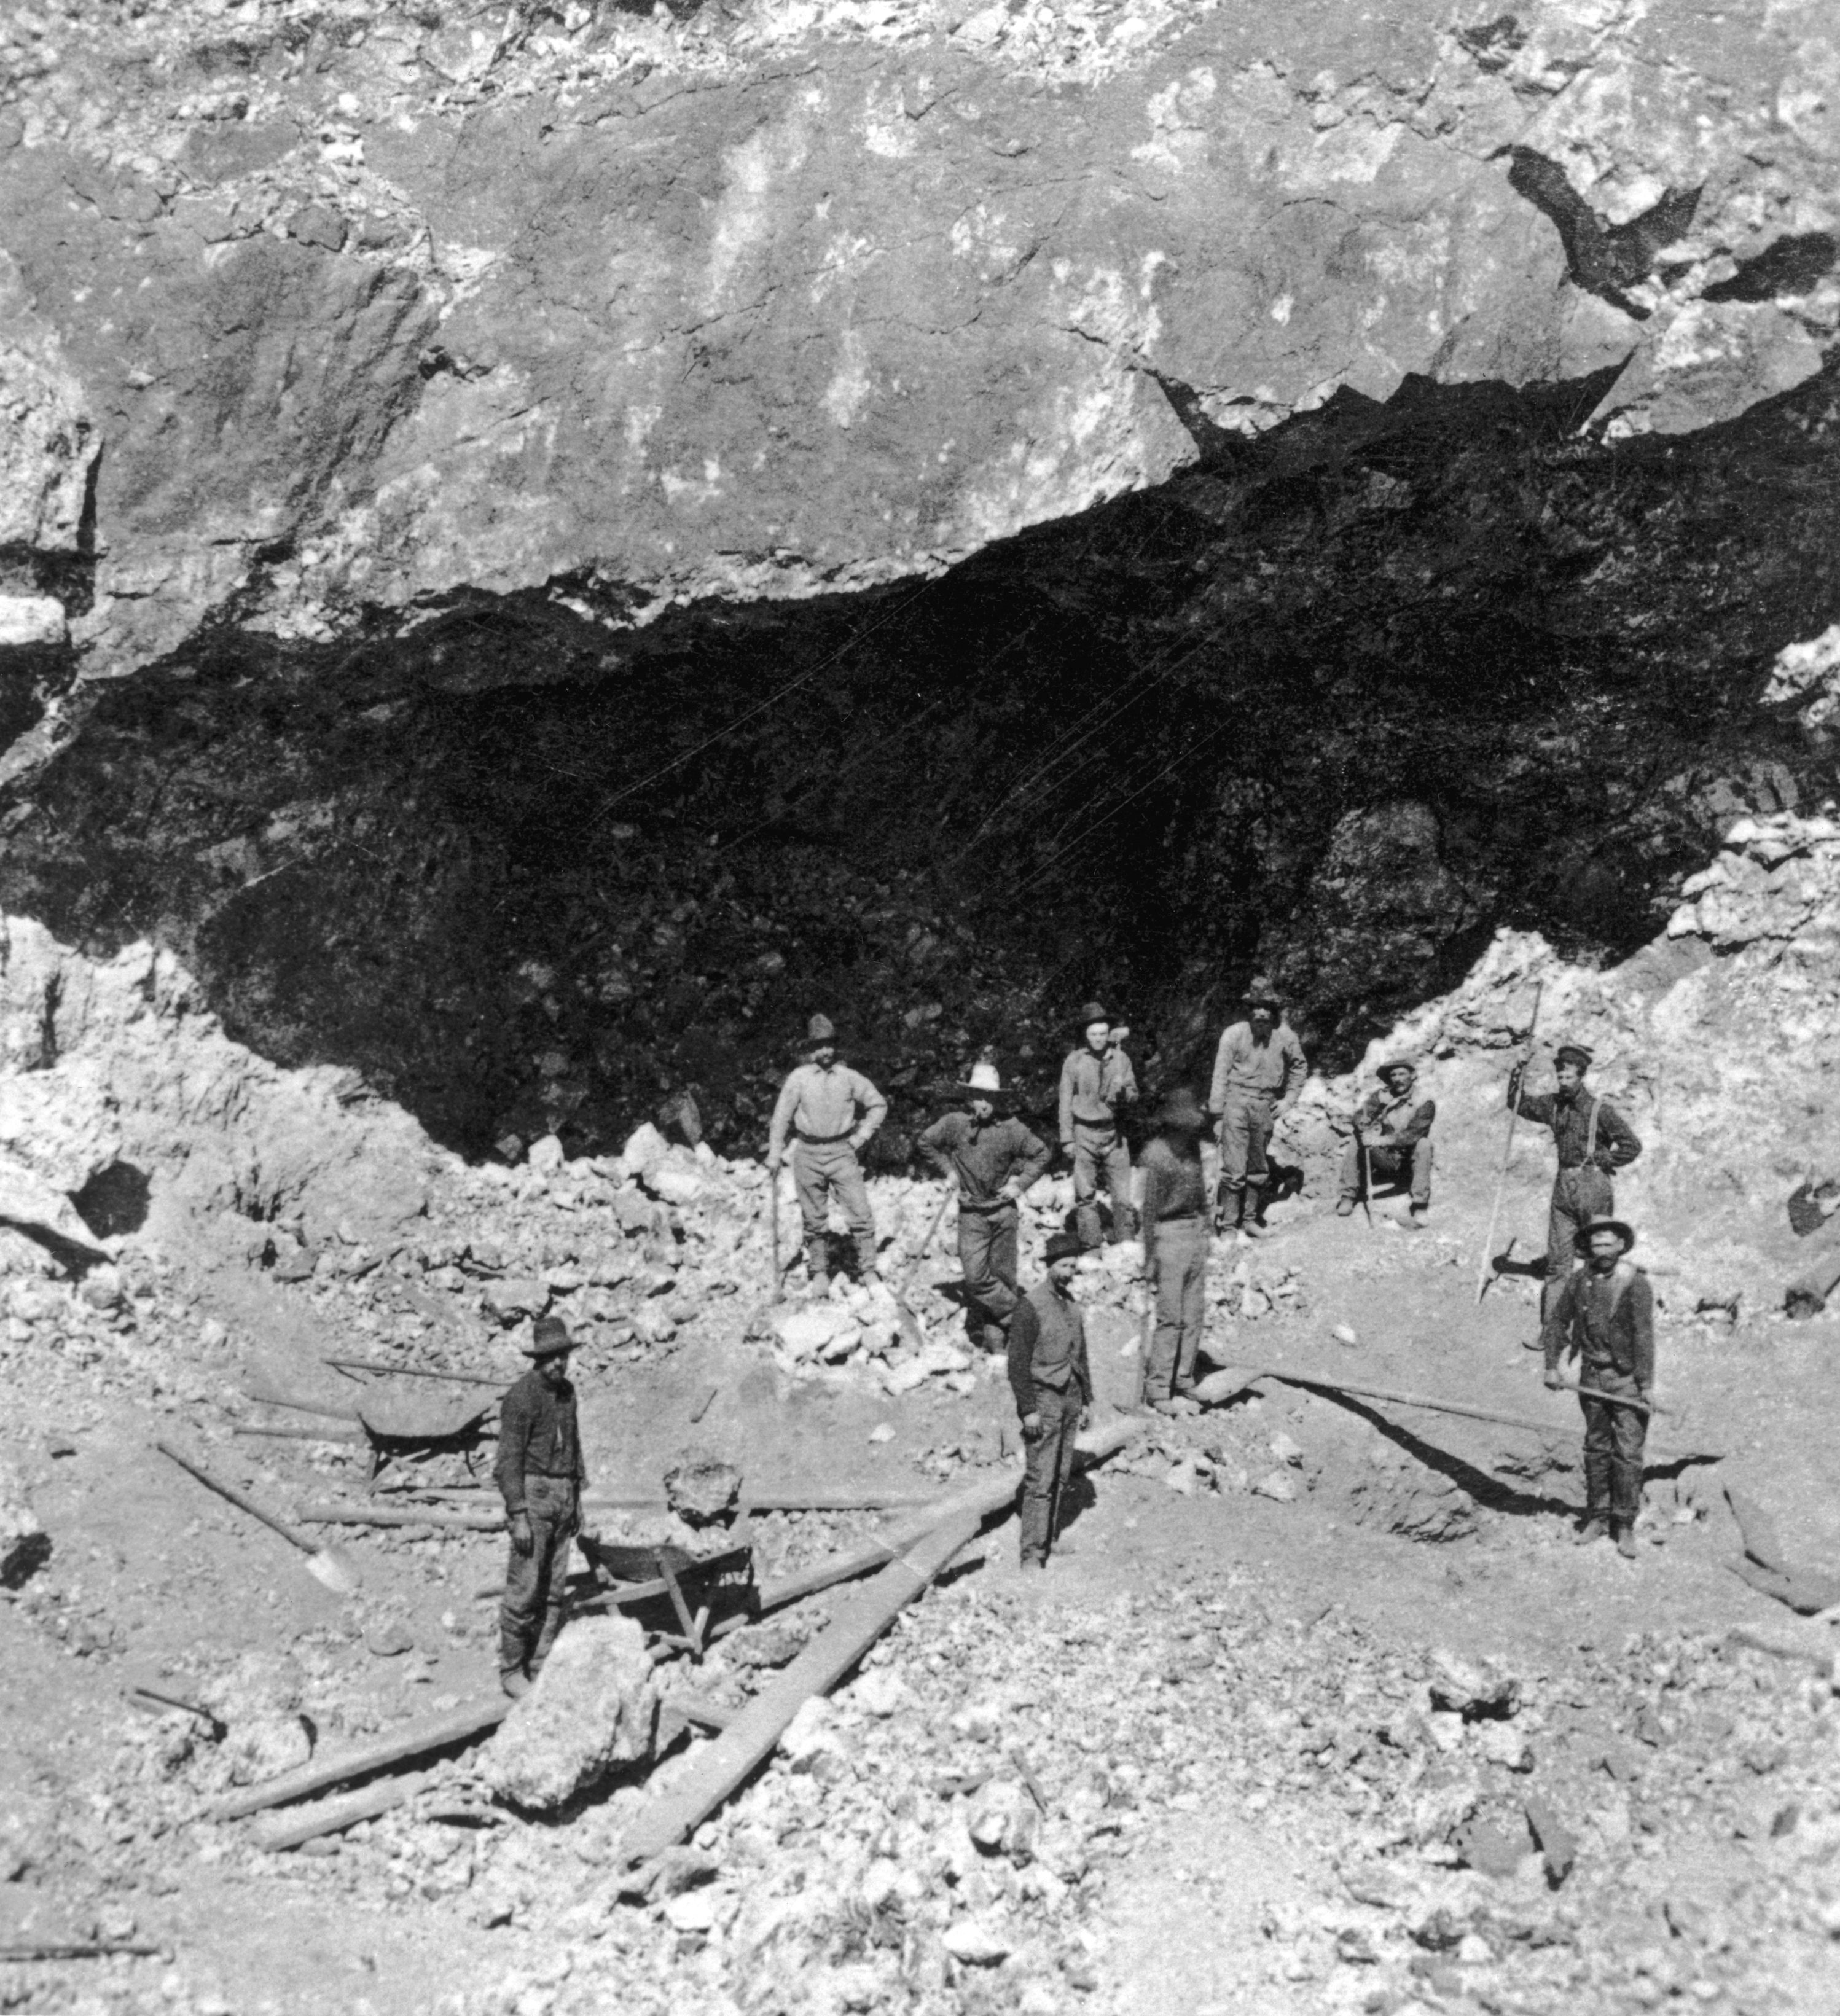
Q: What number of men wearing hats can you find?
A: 10